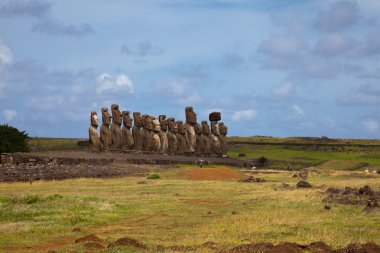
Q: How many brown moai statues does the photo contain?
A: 15